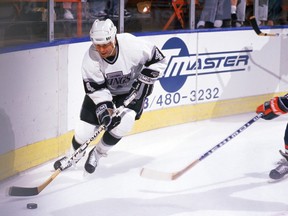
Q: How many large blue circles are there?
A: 1